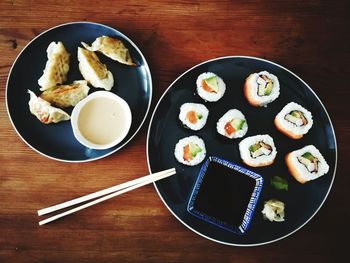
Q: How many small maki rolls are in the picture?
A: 4